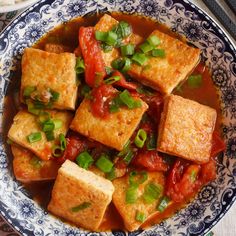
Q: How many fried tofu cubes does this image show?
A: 9